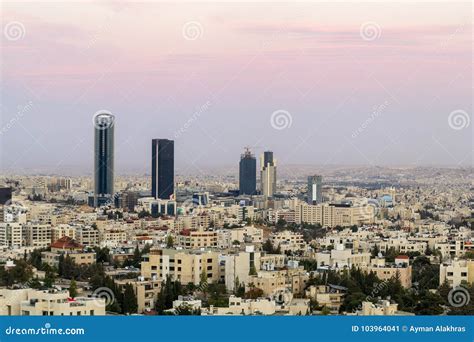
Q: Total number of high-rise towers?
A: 5